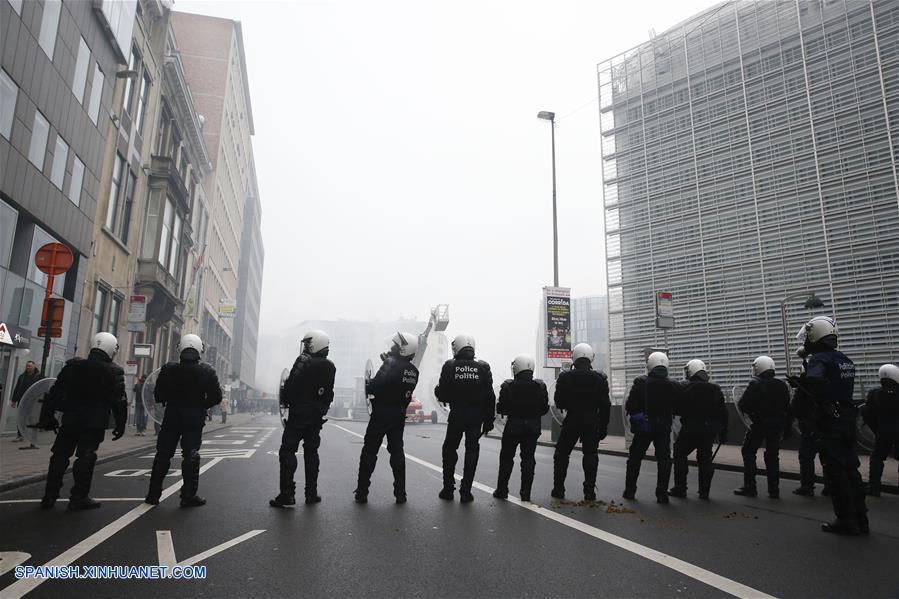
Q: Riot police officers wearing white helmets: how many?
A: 12